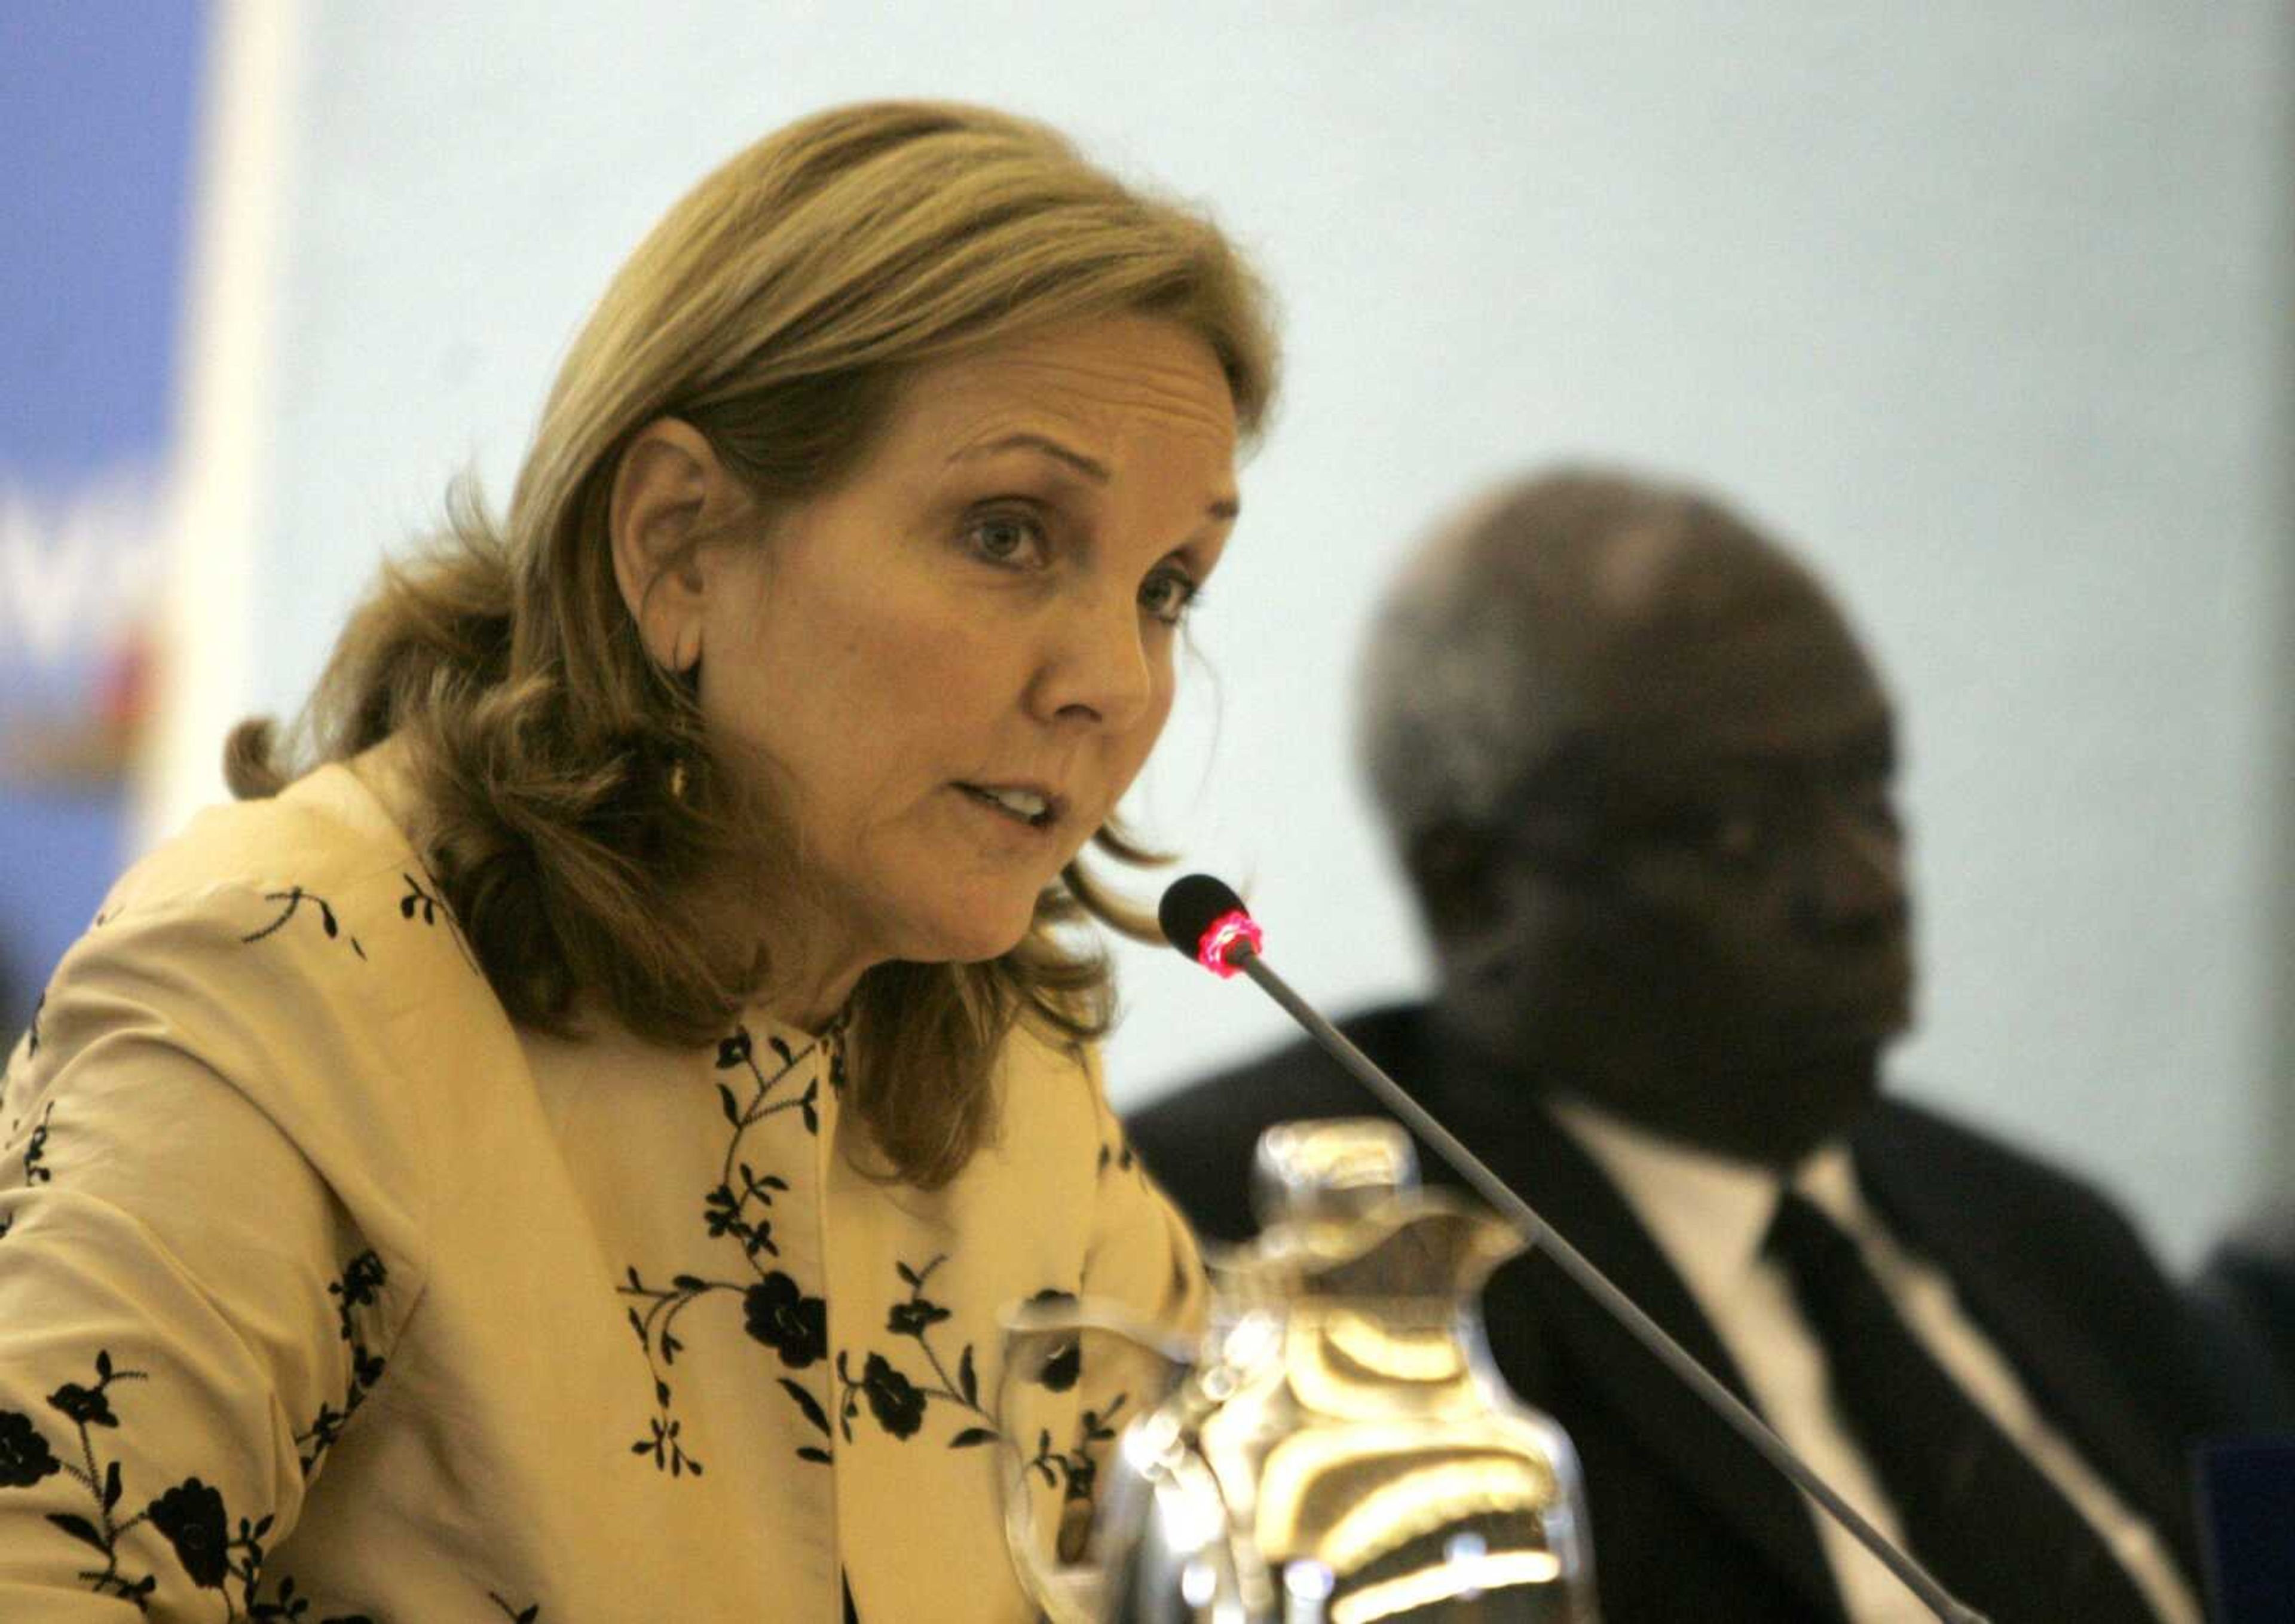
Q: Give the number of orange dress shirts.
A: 0